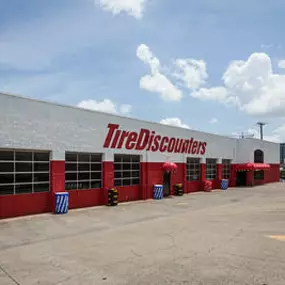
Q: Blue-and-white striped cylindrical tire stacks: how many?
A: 3